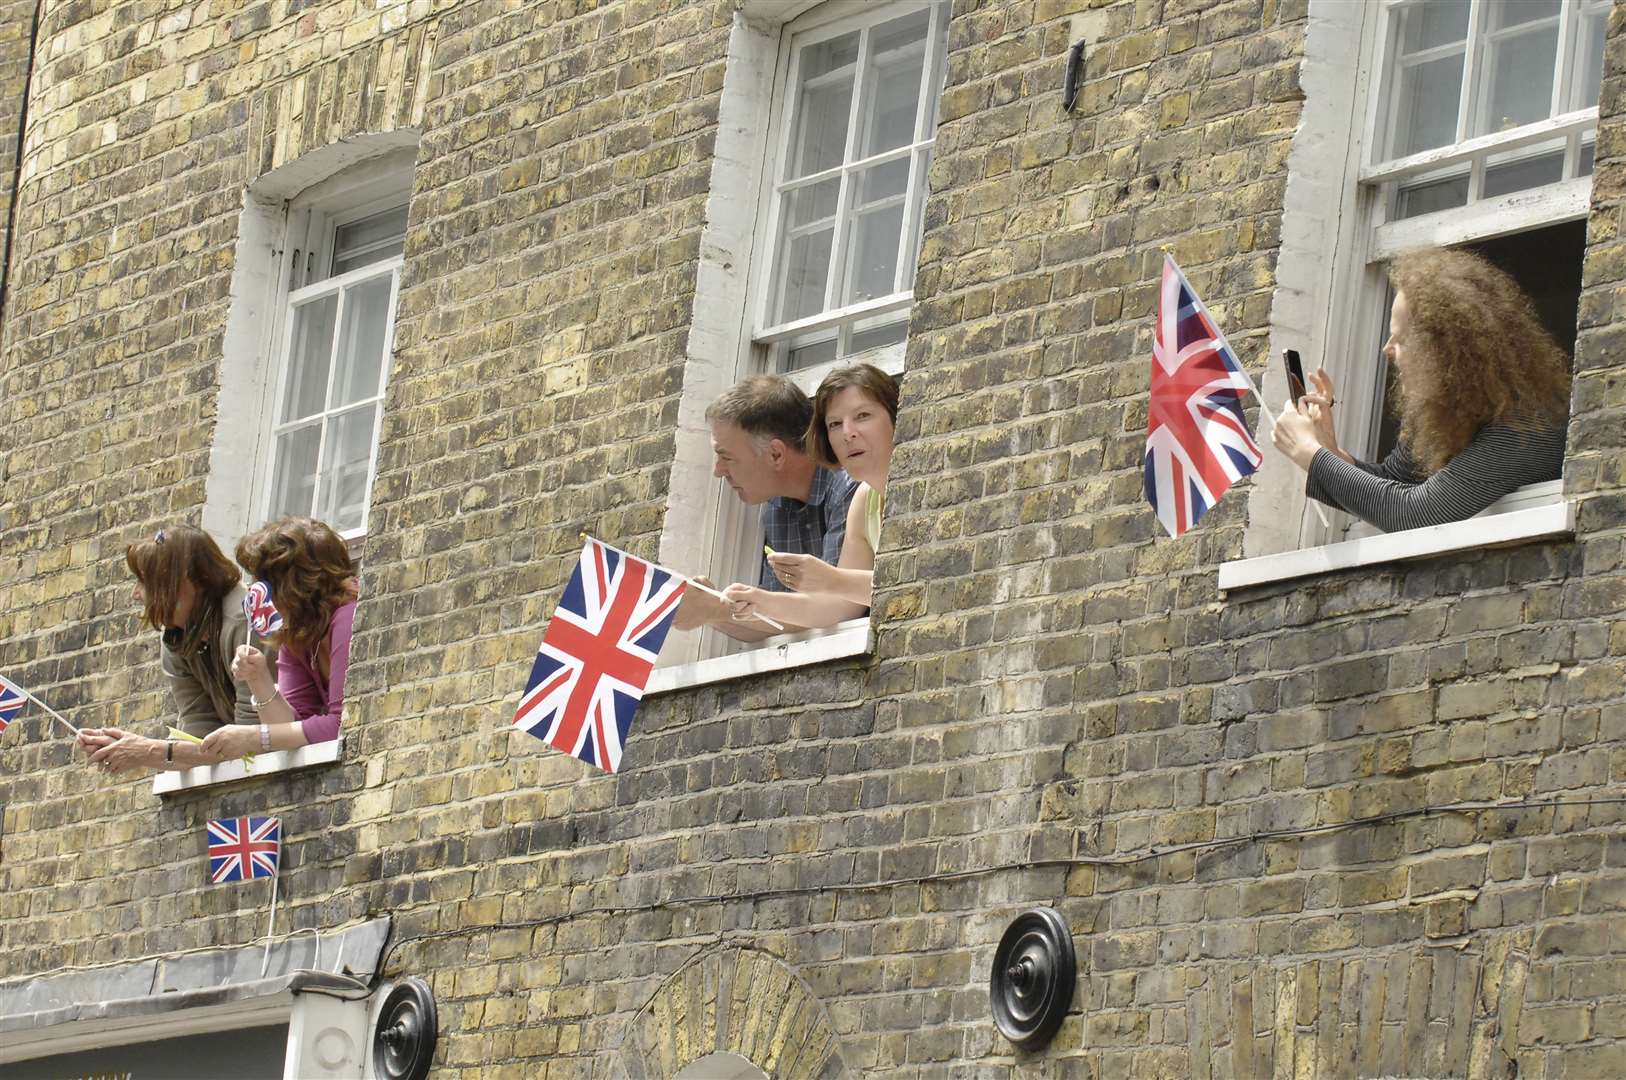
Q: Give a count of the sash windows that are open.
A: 3